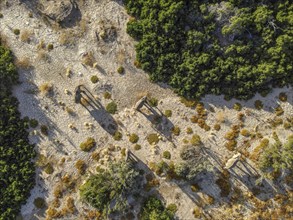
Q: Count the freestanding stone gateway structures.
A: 0